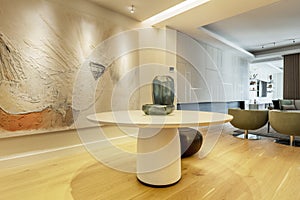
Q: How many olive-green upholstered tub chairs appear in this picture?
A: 2